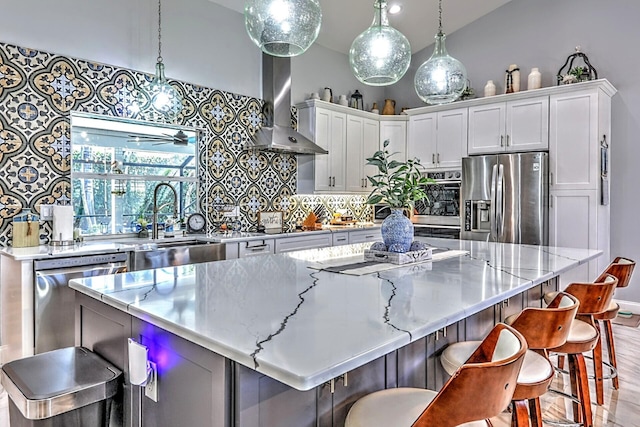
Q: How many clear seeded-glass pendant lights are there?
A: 4